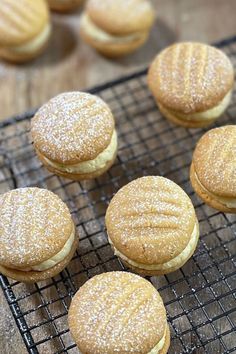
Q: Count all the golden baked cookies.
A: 9